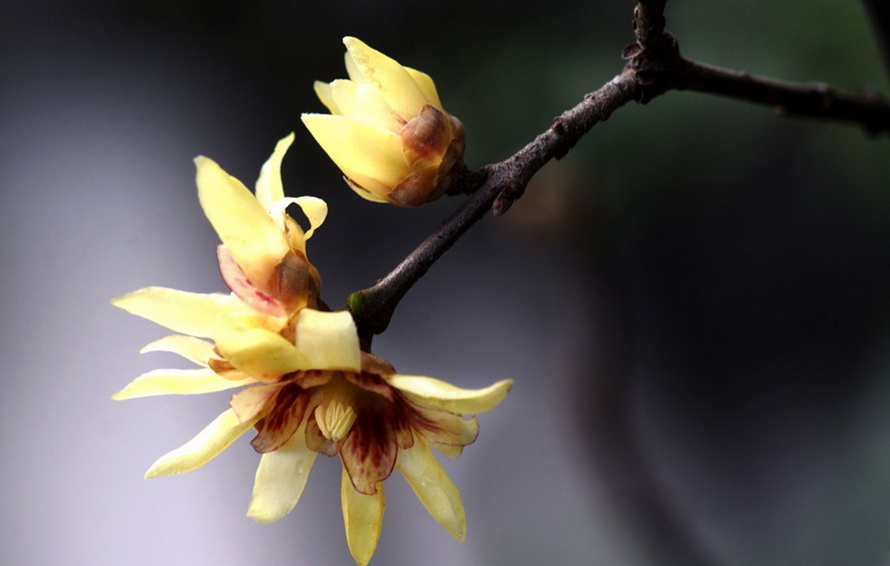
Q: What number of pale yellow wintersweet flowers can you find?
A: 3